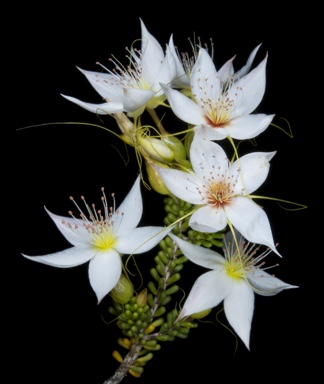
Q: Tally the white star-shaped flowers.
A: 6